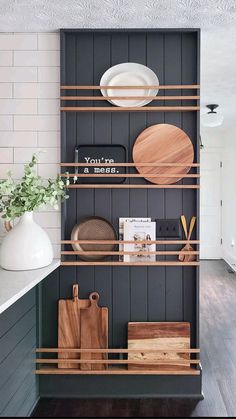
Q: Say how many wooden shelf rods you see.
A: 12